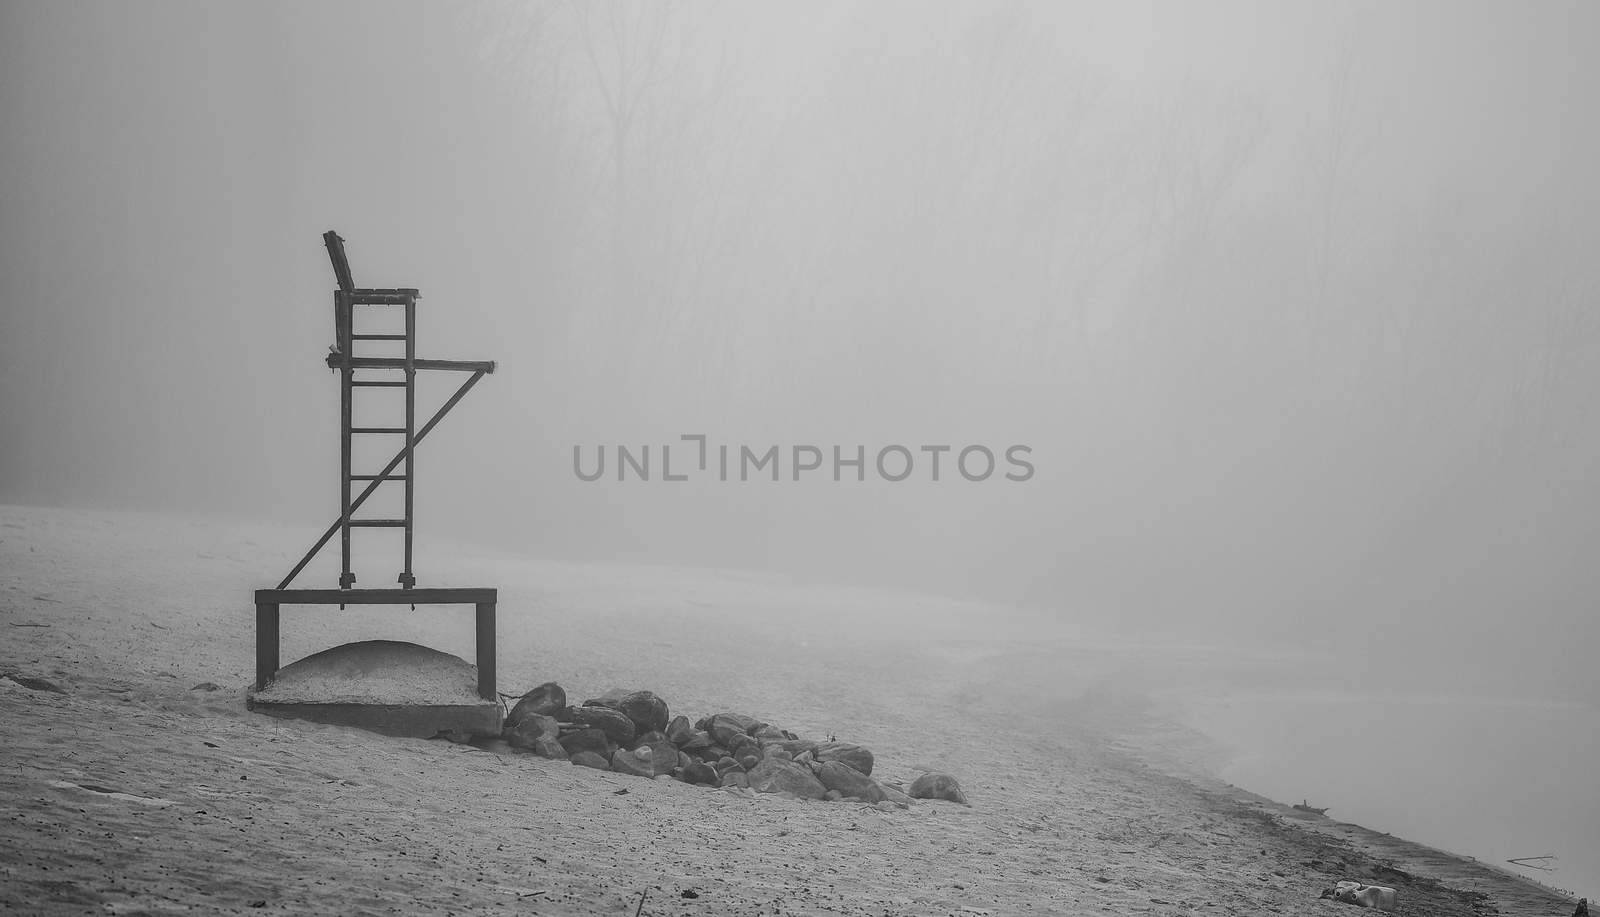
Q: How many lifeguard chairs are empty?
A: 1